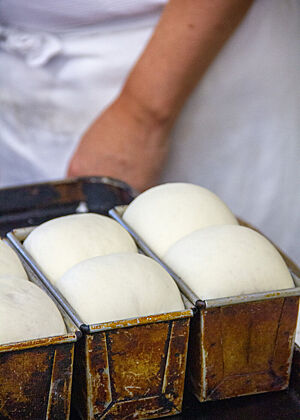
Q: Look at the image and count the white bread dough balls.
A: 6